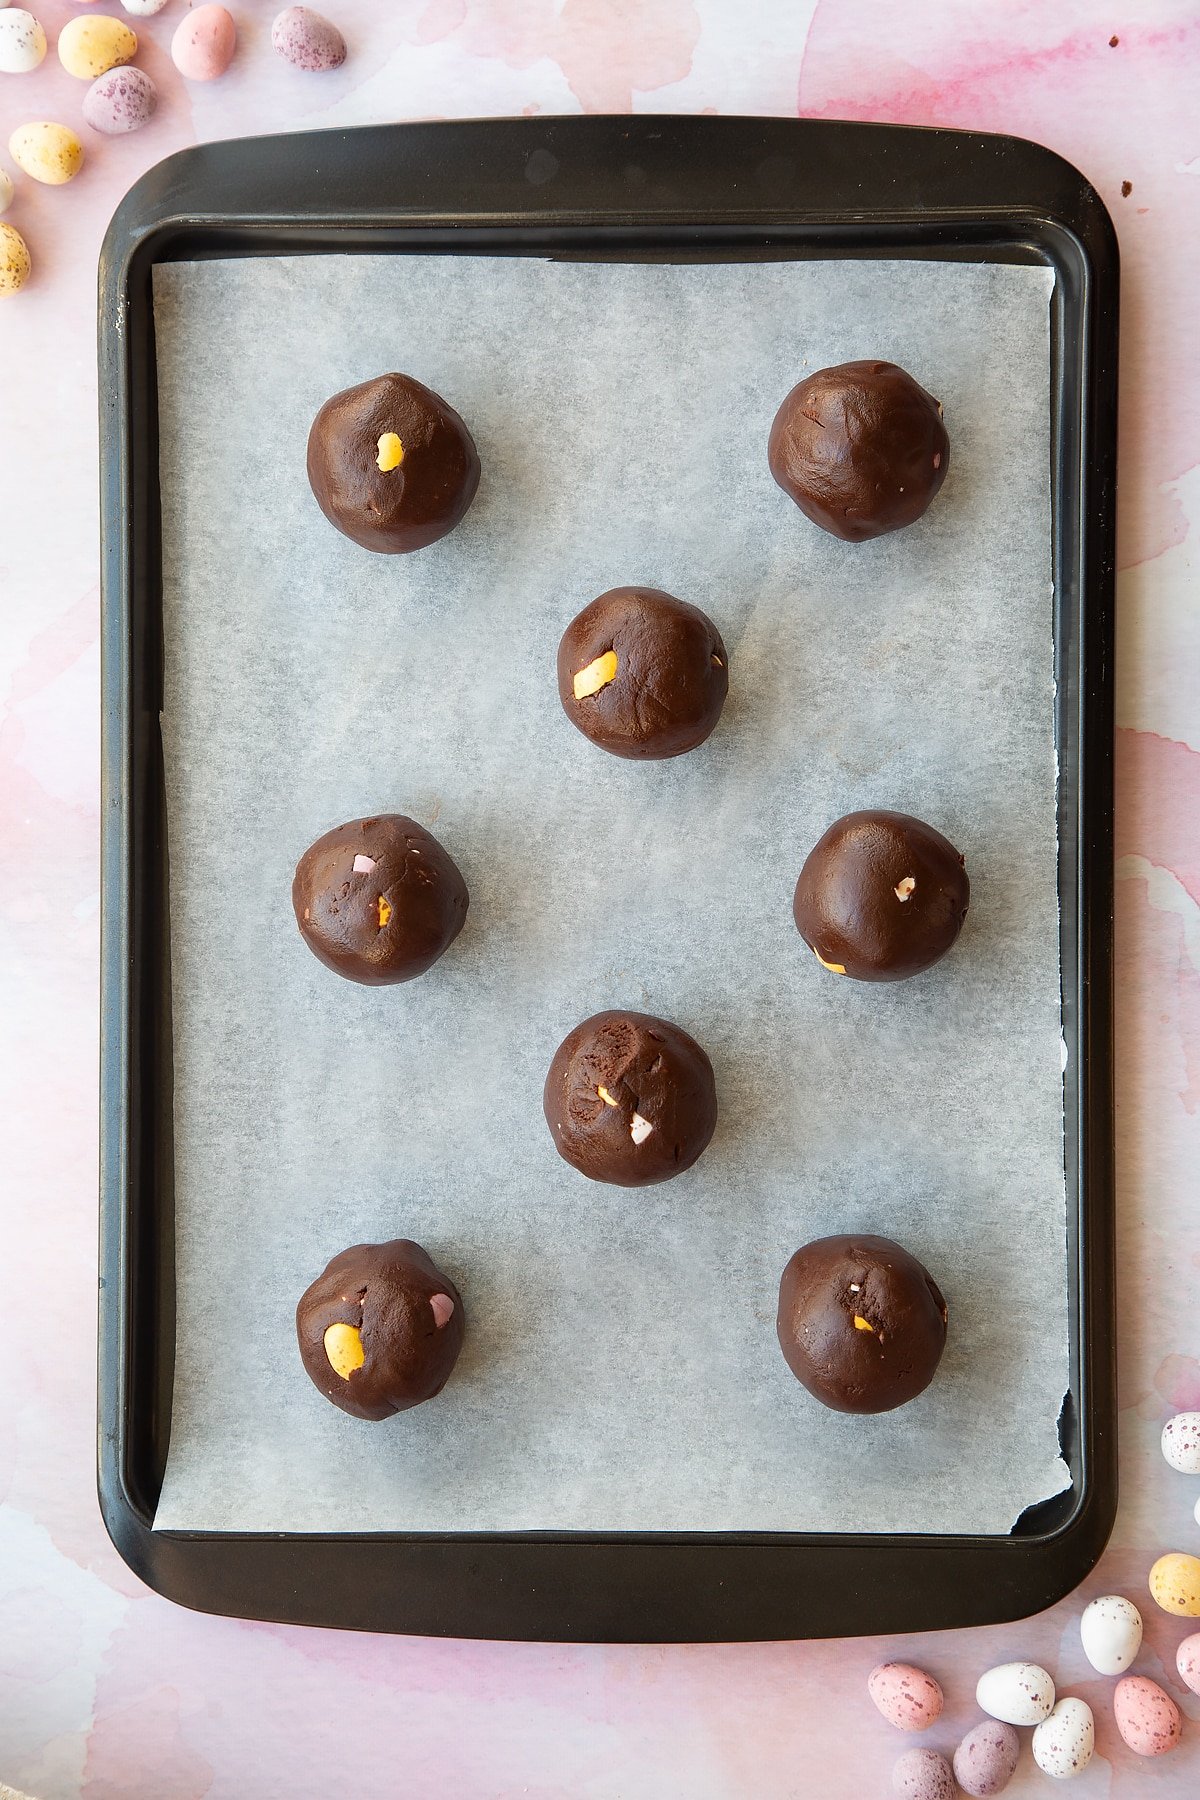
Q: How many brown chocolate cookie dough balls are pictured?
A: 8